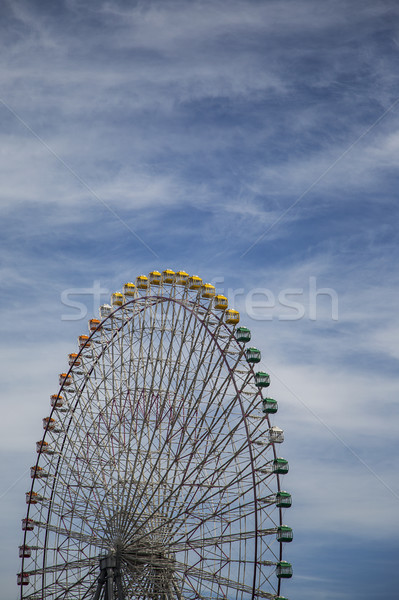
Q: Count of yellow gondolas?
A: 10